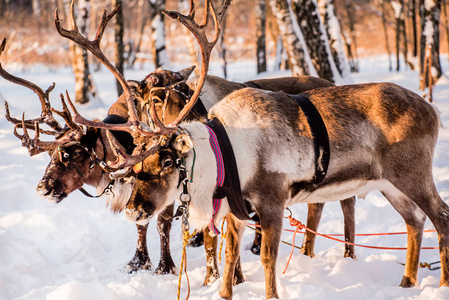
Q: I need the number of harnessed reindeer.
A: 3